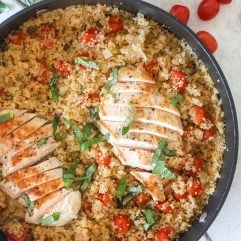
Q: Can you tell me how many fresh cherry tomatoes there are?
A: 4